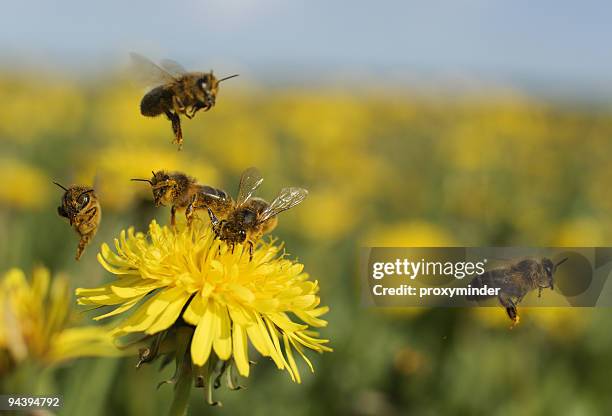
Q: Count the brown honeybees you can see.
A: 5